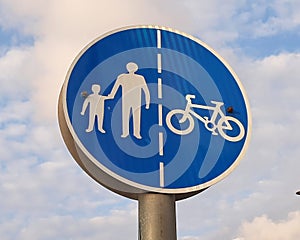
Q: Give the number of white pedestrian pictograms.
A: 2